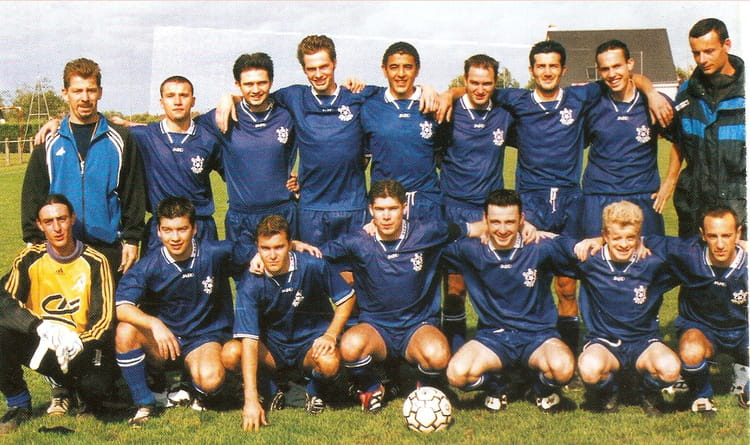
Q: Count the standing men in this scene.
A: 9